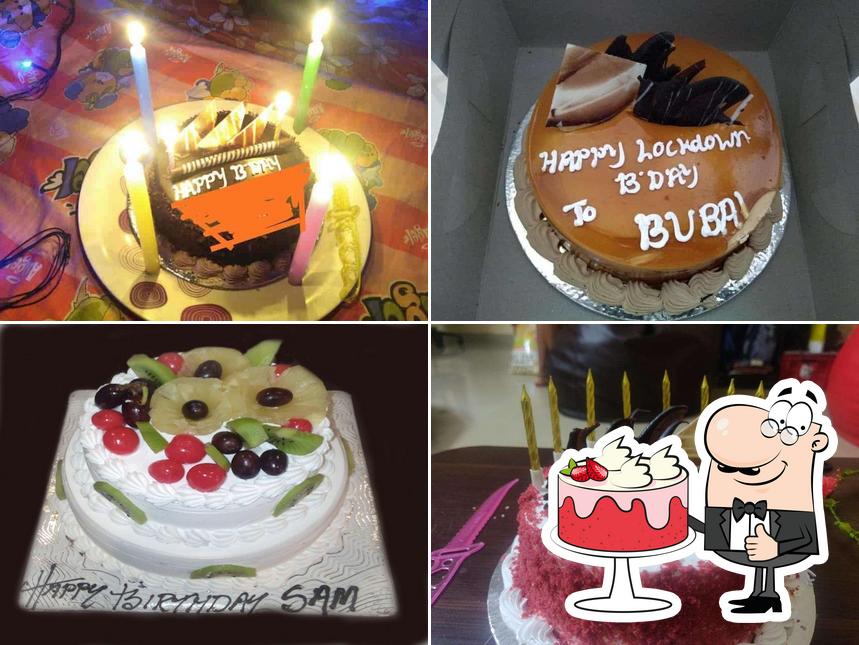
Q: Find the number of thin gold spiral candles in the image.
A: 8